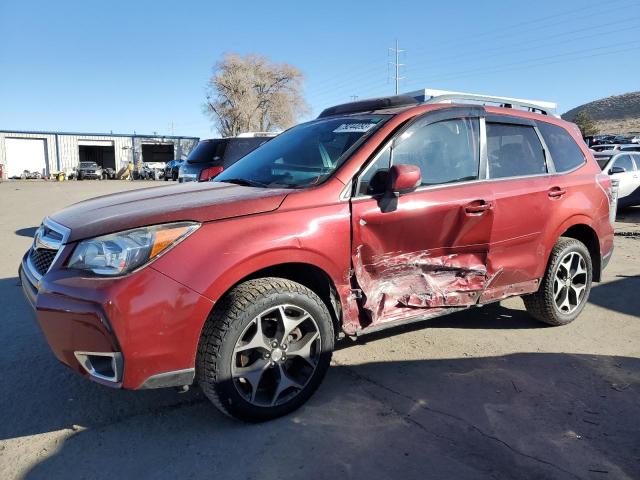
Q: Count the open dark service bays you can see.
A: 2